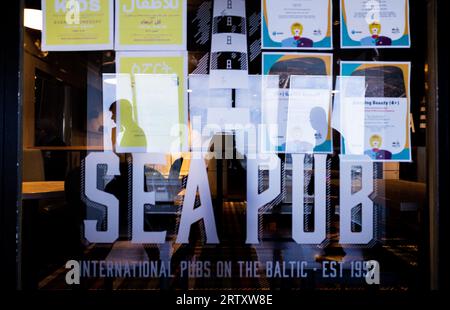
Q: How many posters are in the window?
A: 7